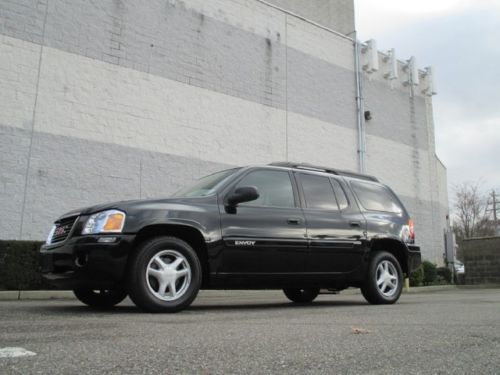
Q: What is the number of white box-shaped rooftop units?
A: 4